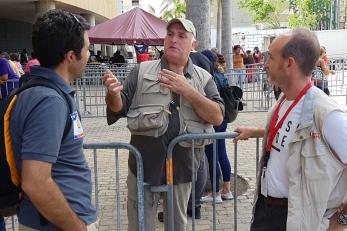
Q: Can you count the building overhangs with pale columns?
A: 1